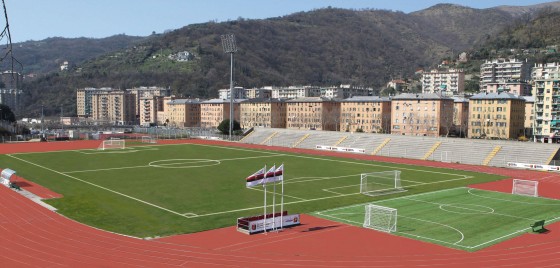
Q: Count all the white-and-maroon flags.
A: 3